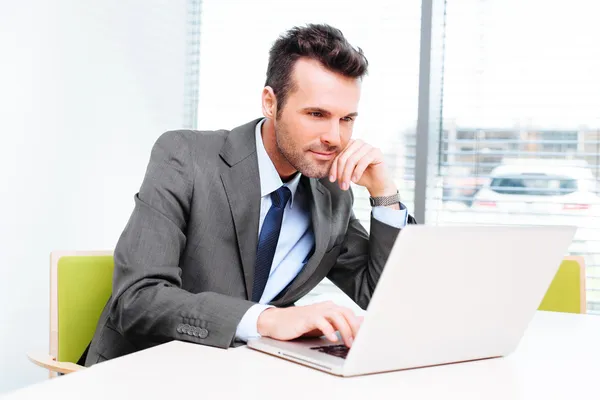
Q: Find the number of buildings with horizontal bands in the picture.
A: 1